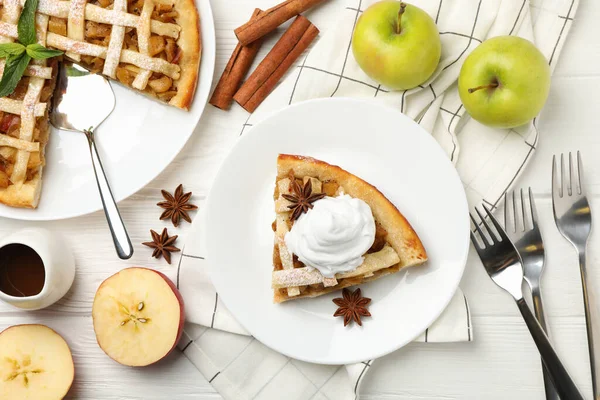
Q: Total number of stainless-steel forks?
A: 3